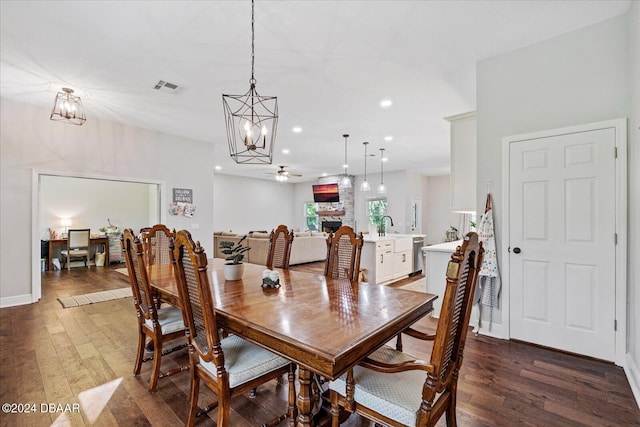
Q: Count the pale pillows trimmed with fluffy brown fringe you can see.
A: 0